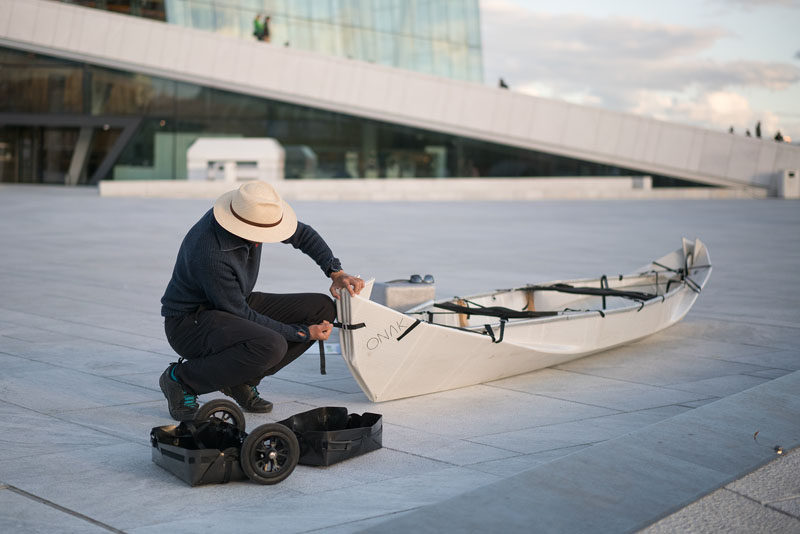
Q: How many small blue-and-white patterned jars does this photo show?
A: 0